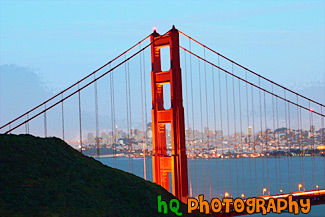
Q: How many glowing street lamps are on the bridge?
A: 6